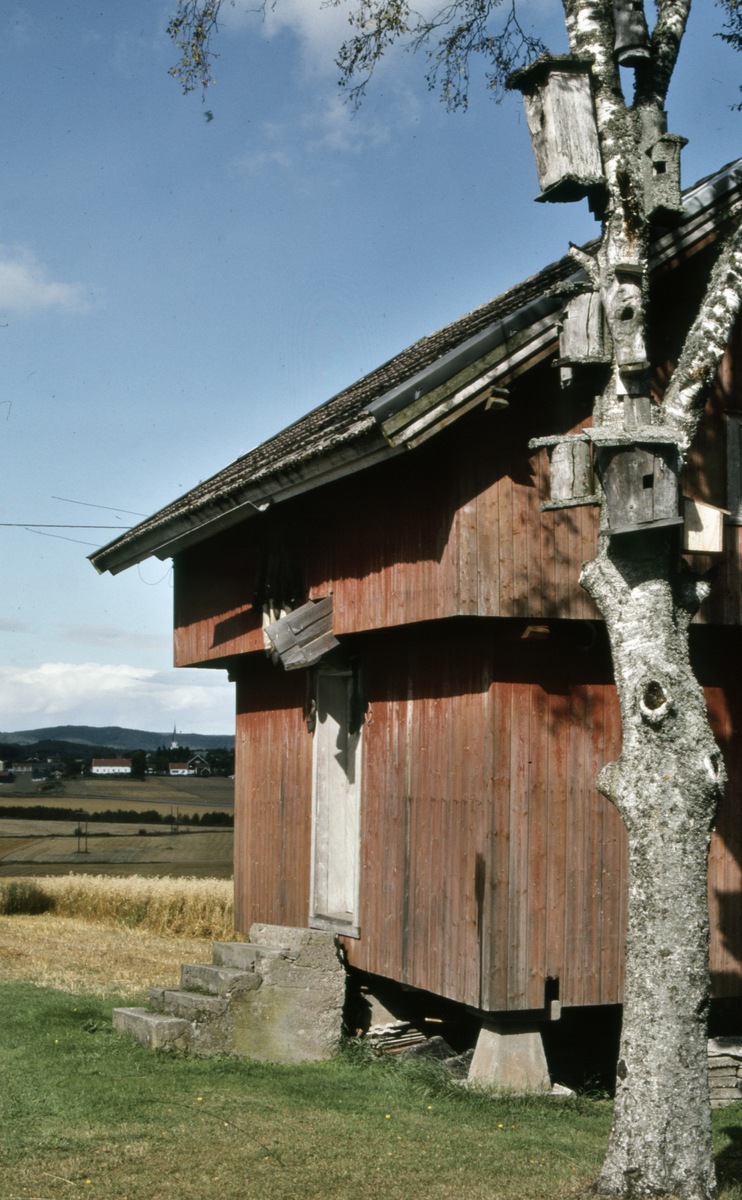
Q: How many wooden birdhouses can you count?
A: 8